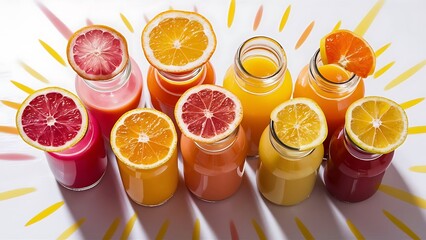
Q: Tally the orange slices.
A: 3